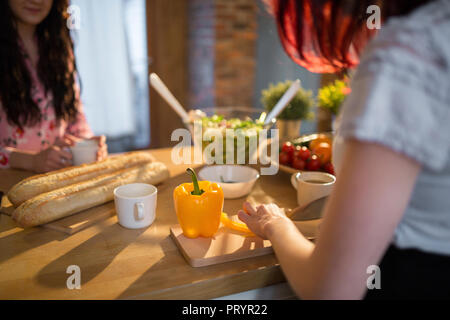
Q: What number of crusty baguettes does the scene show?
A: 2